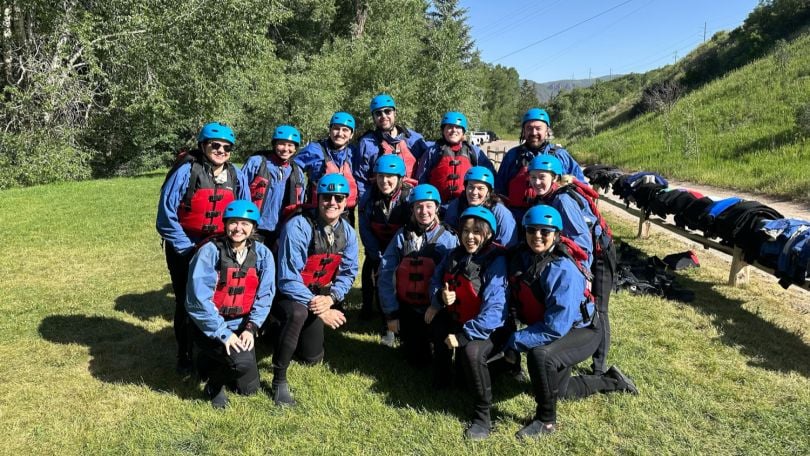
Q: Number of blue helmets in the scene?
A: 14